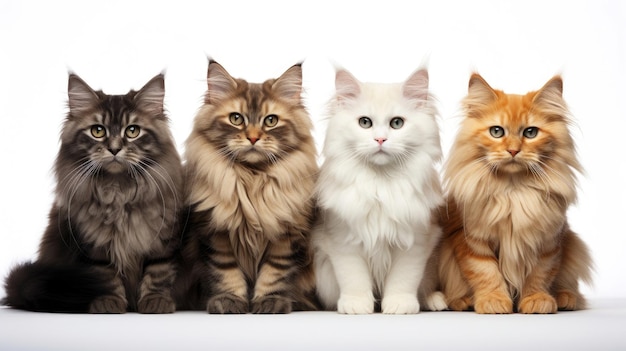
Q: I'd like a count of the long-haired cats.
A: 4